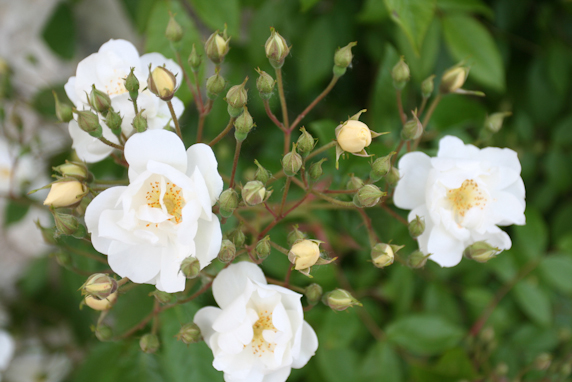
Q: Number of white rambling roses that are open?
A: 4